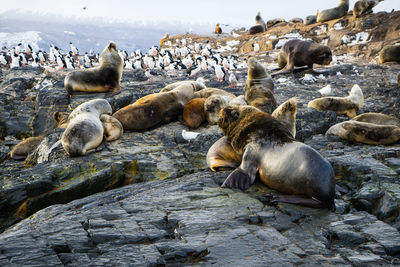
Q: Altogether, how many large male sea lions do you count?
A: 2